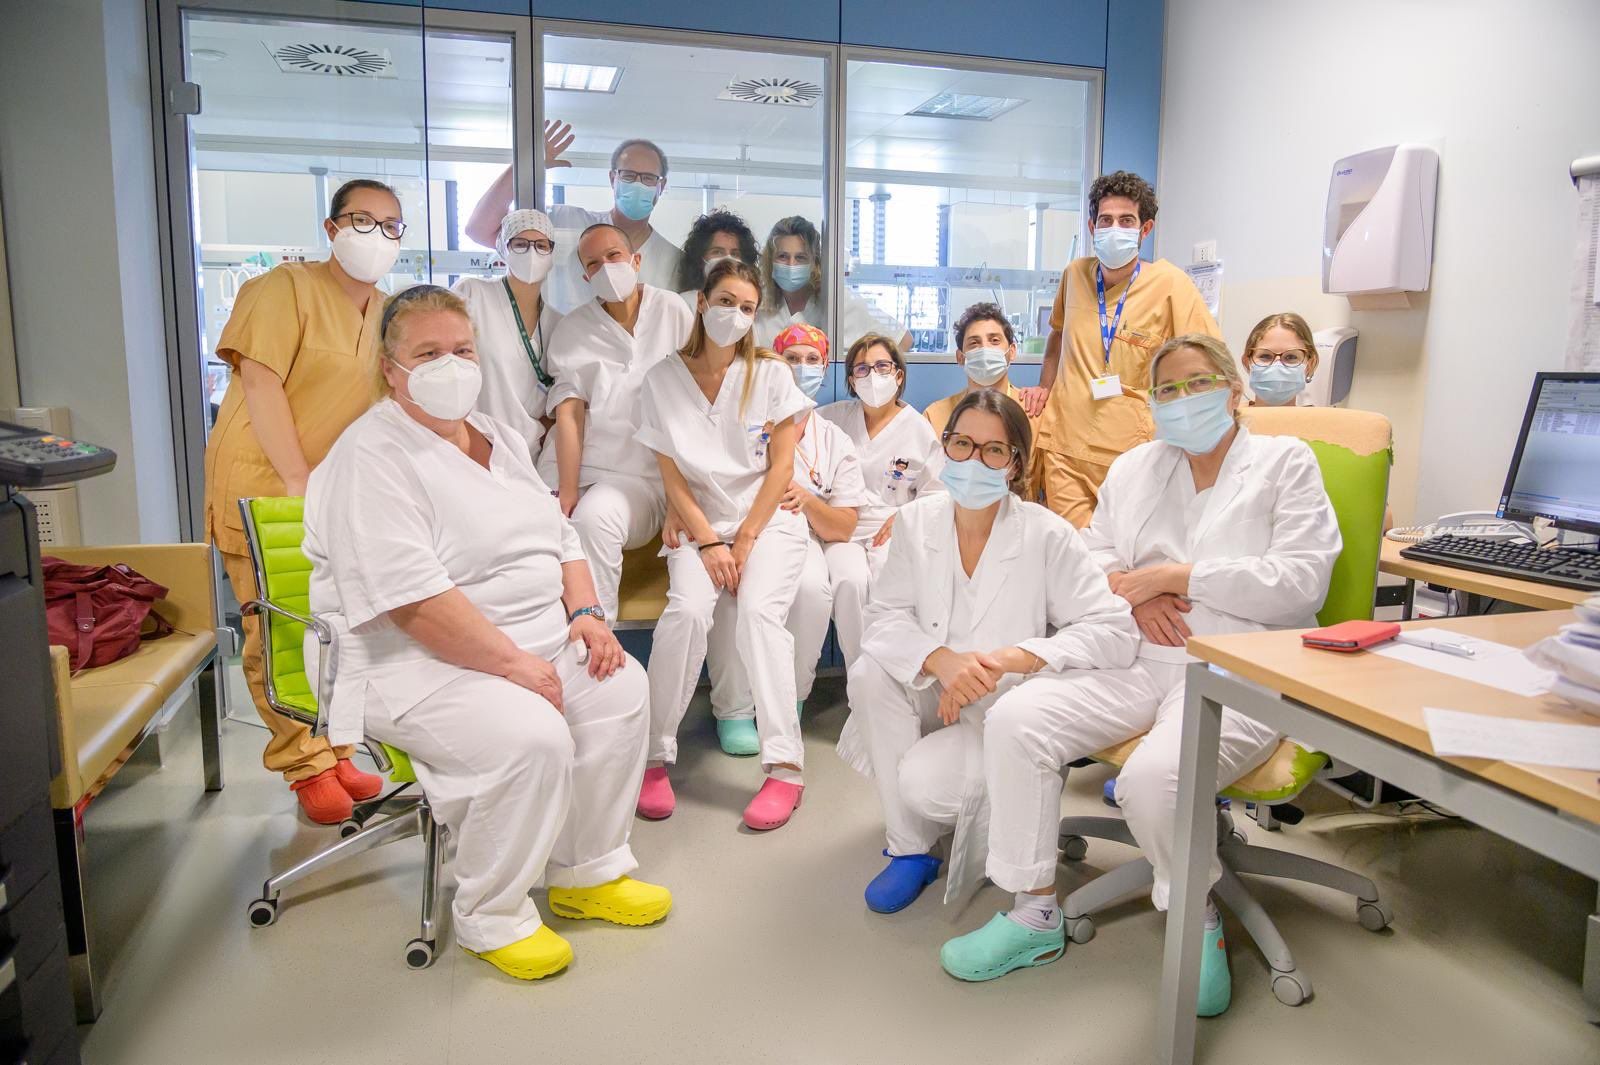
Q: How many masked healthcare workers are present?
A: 15